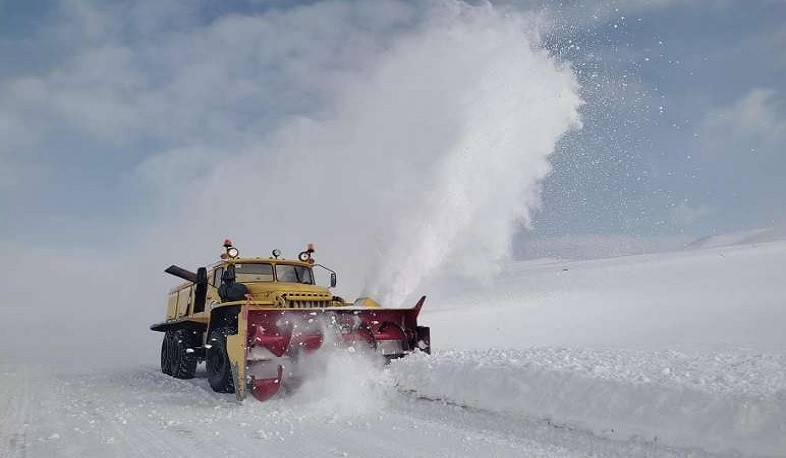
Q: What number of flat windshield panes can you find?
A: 2